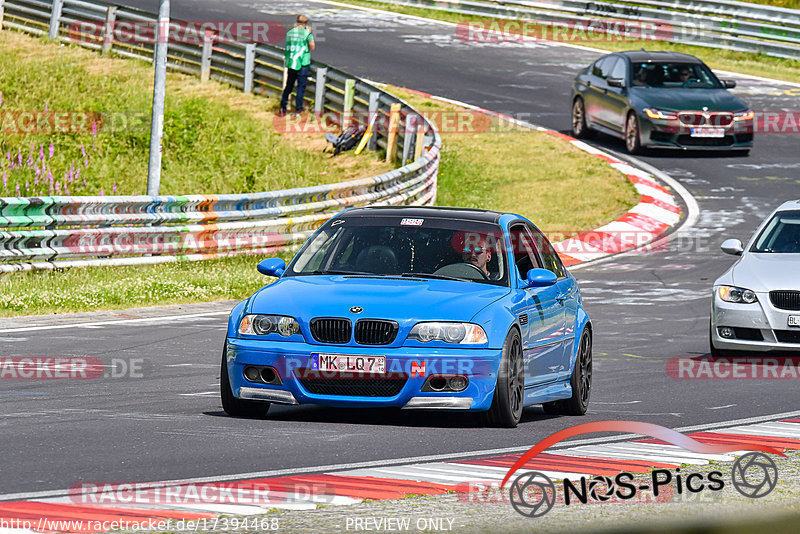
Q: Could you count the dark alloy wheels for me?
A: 2